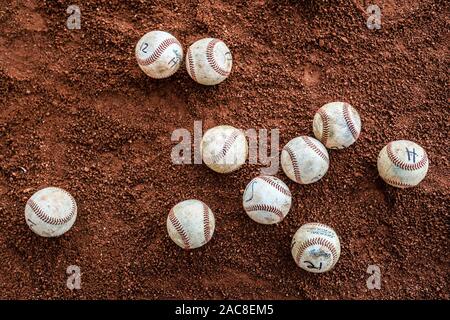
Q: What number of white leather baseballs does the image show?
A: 10